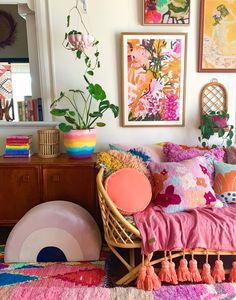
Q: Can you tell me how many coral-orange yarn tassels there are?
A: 9